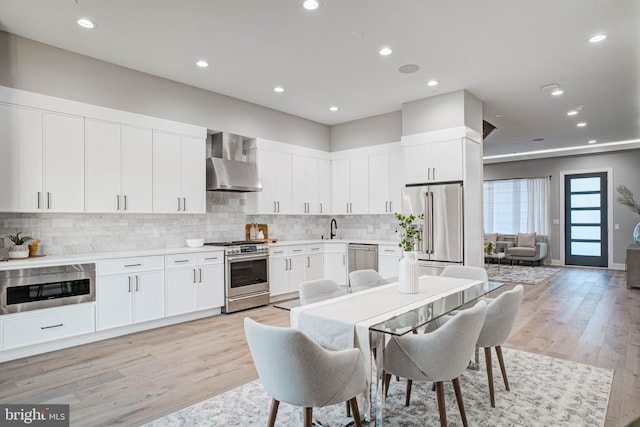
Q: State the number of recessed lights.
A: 12